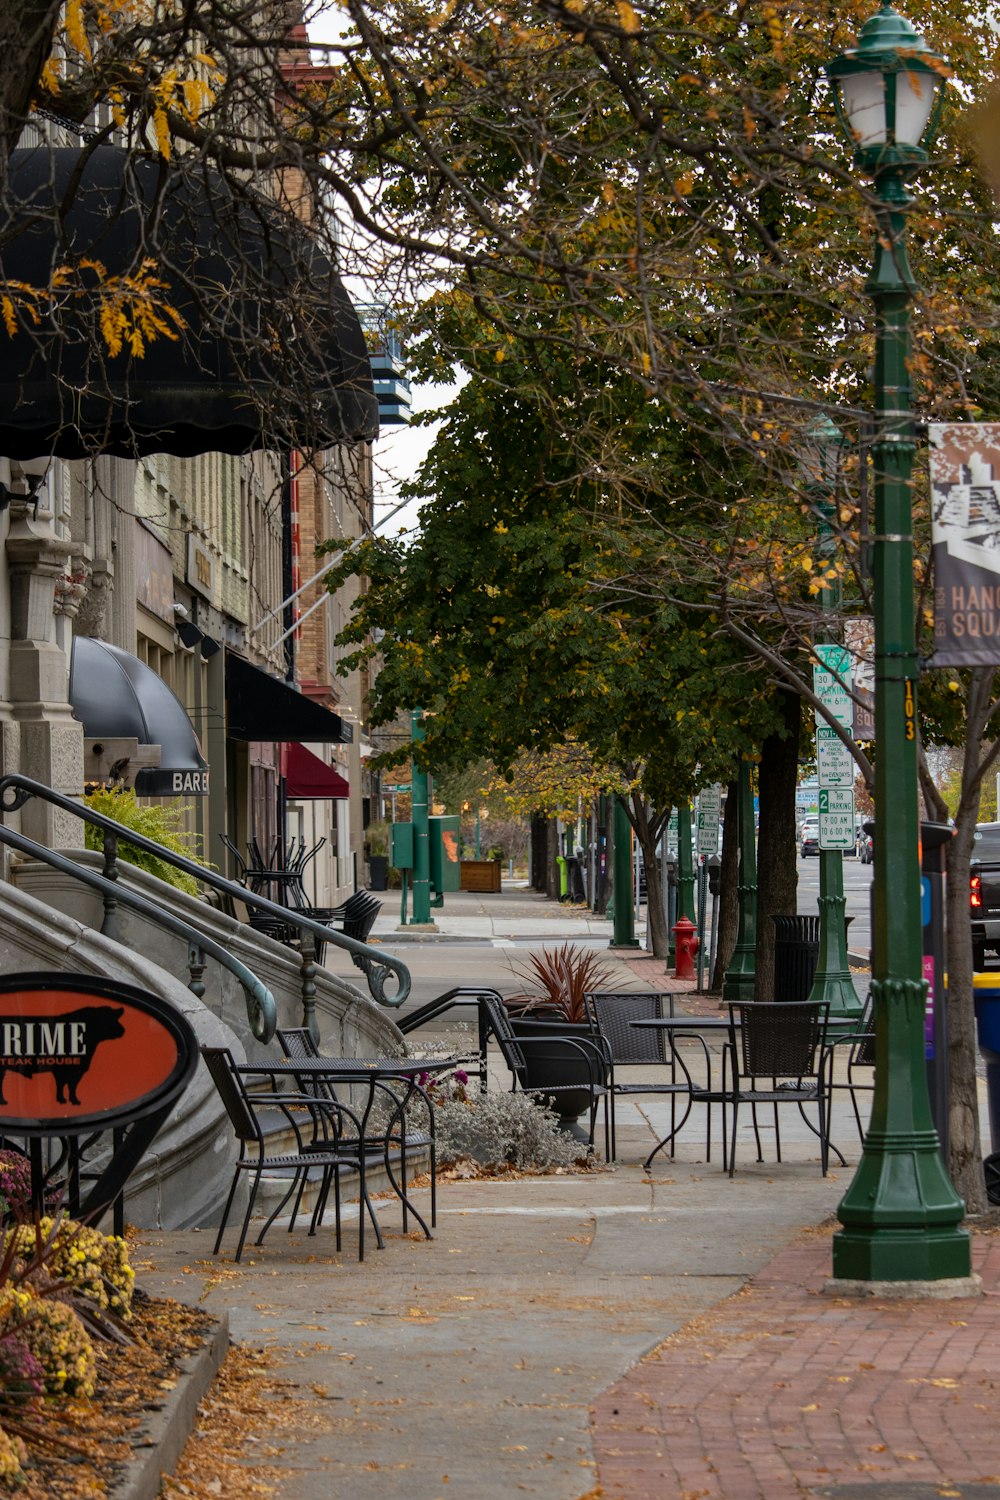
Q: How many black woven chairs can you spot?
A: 6